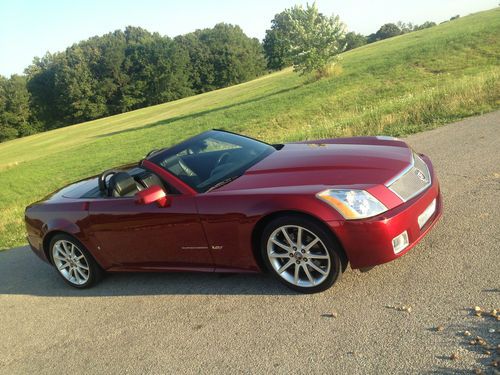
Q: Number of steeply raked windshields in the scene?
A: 1